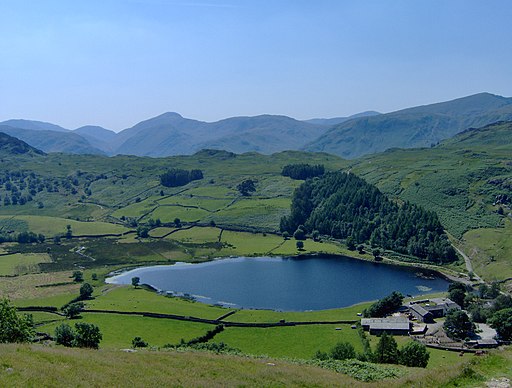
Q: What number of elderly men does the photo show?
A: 0